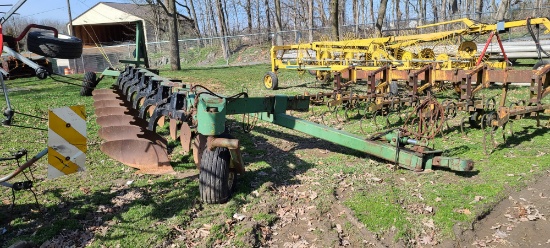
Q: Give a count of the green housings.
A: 1